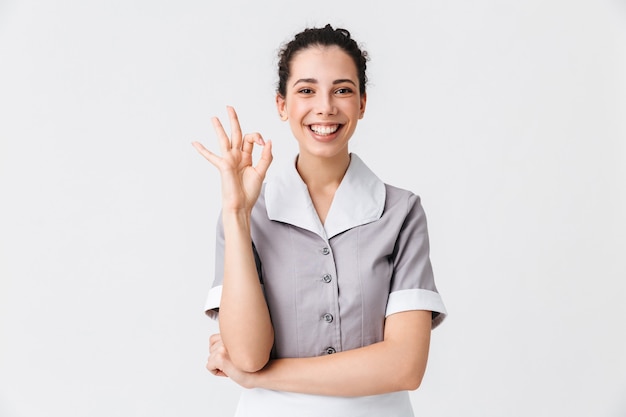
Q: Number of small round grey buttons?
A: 4